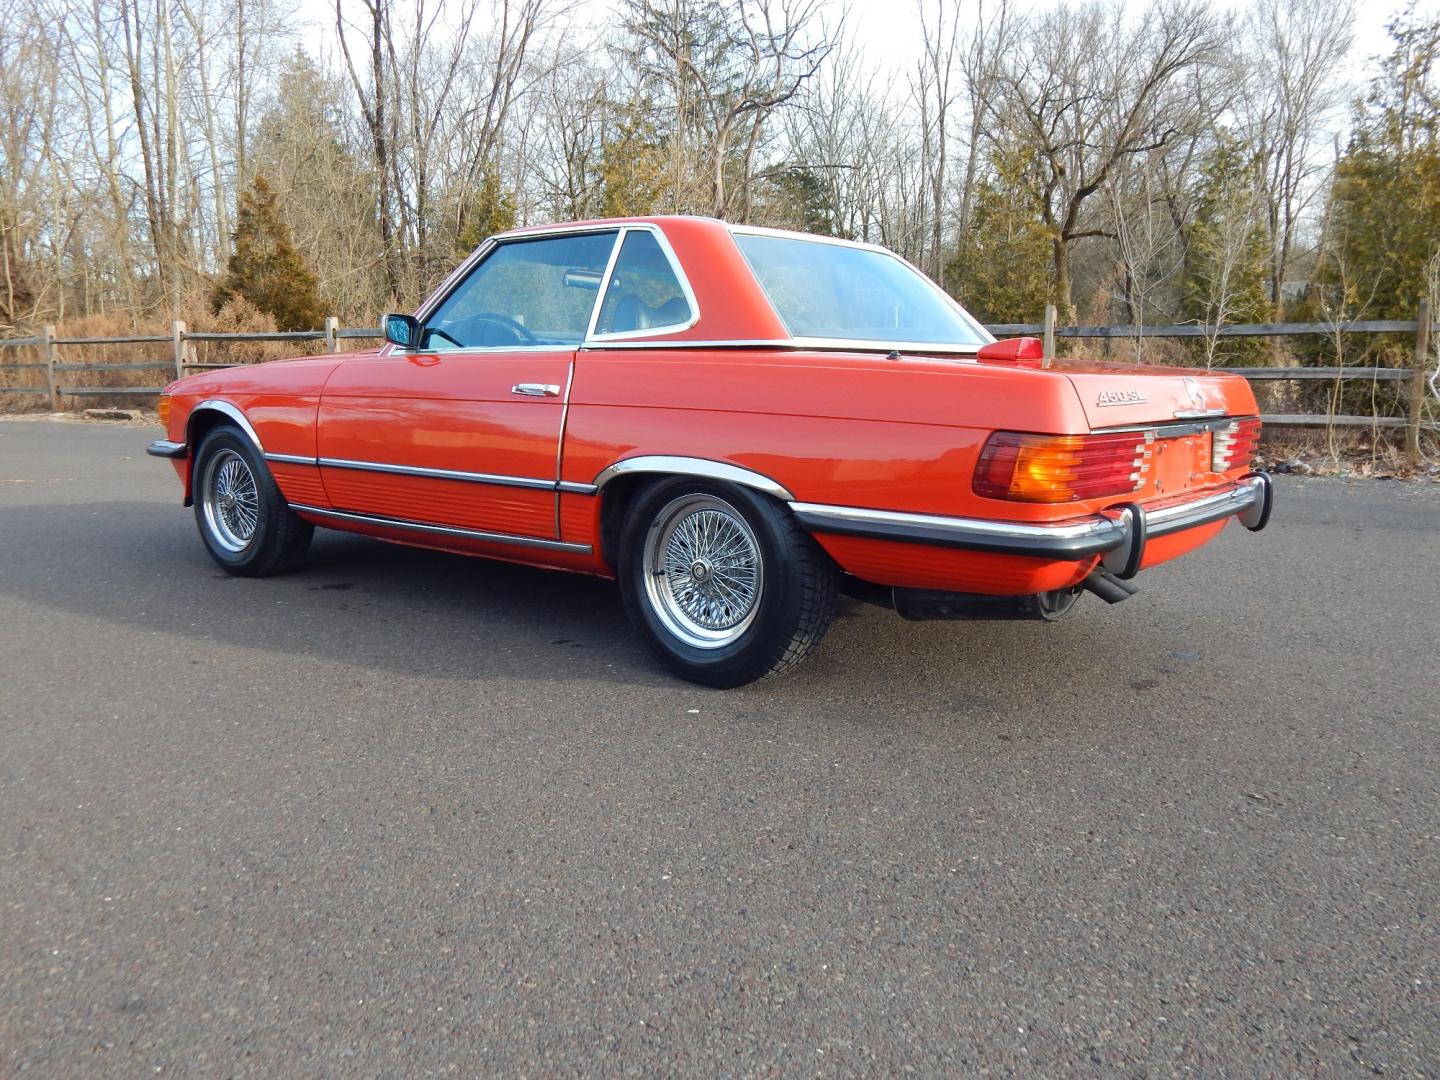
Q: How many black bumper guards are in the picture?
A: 2